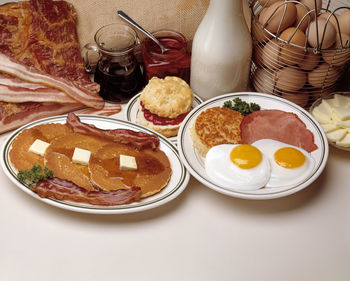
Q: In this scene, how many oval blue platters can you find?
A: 0